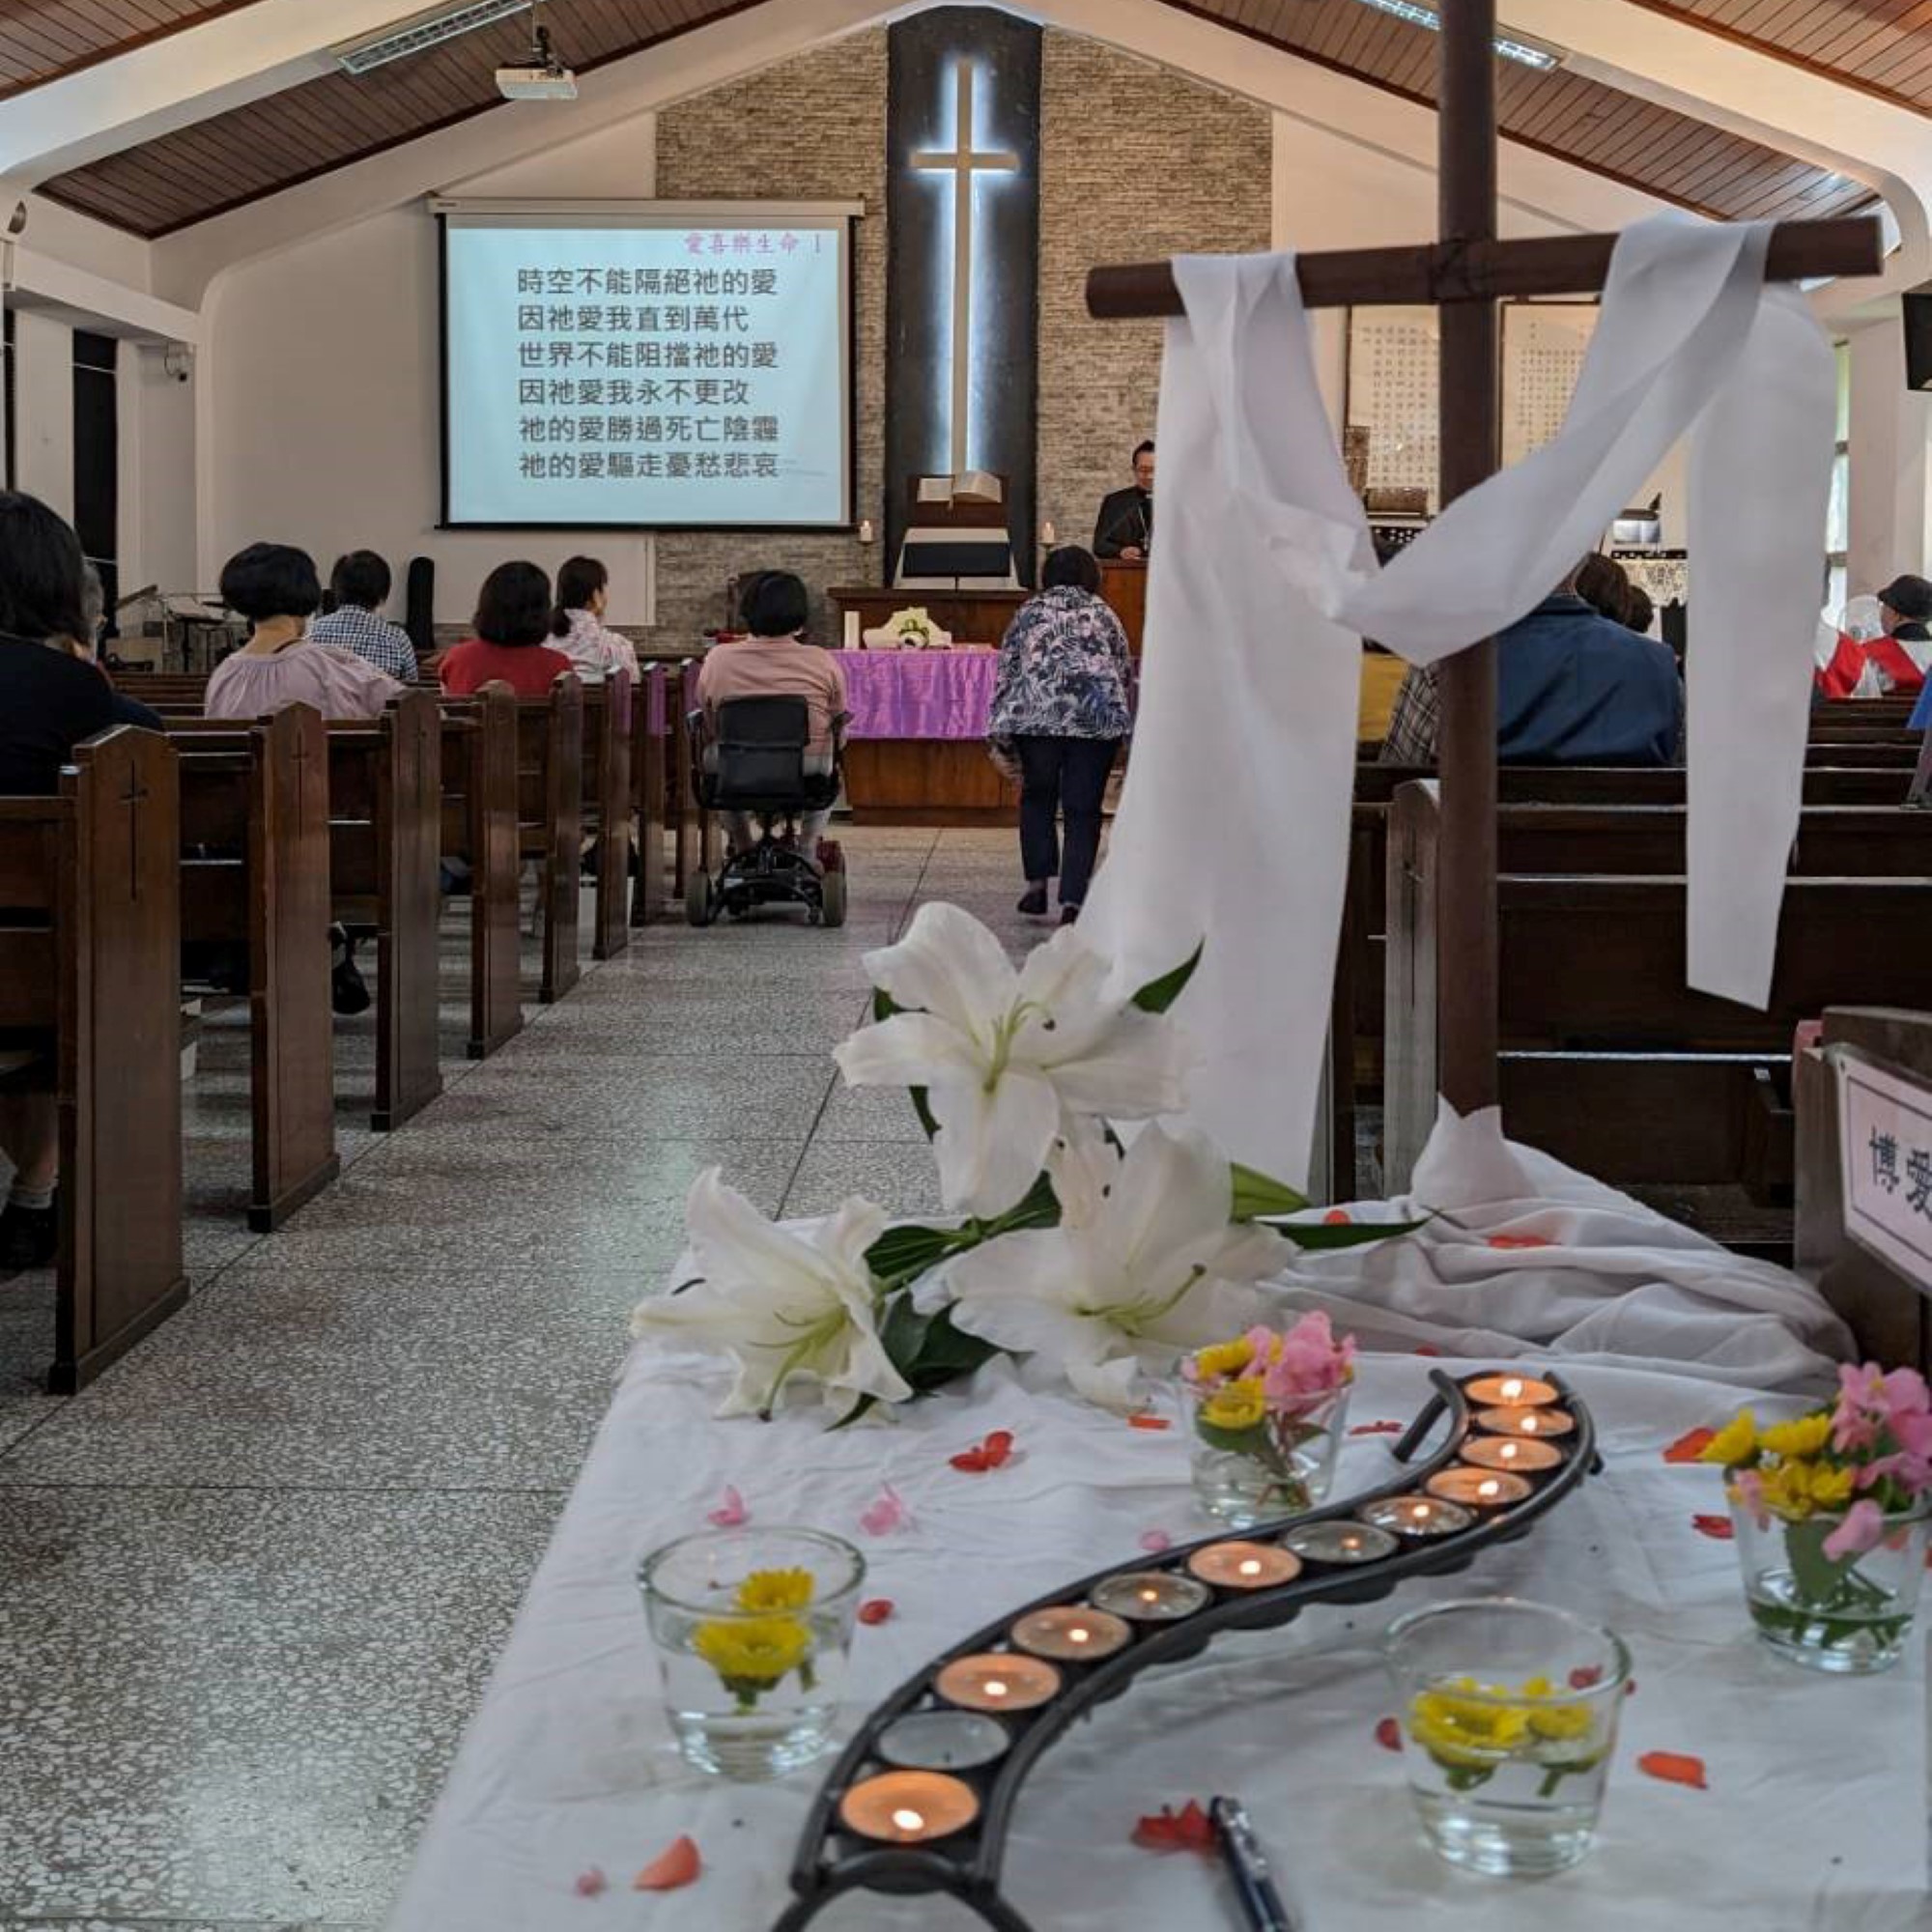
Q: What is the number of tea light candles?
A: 12